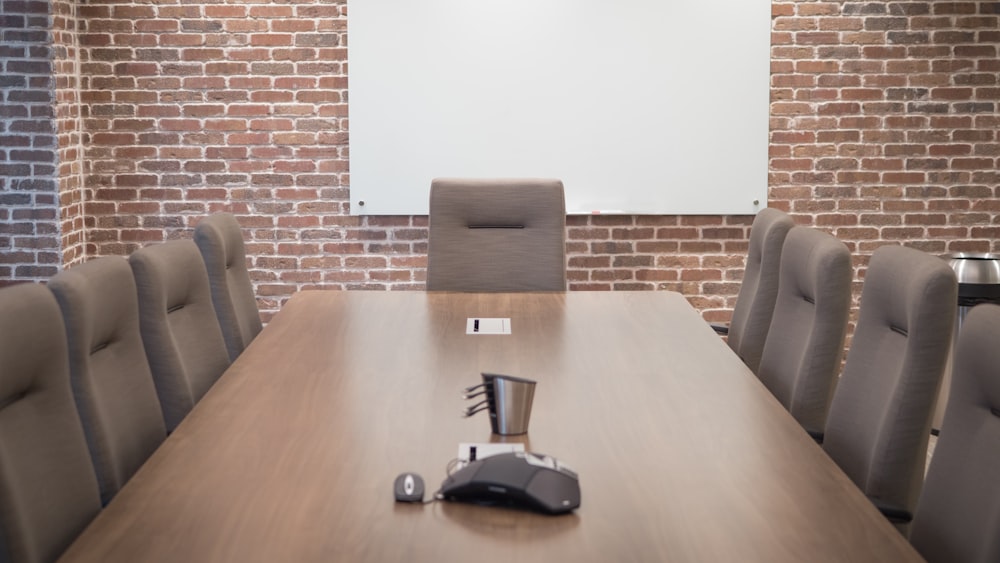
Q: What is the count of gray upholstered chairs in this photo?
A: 9